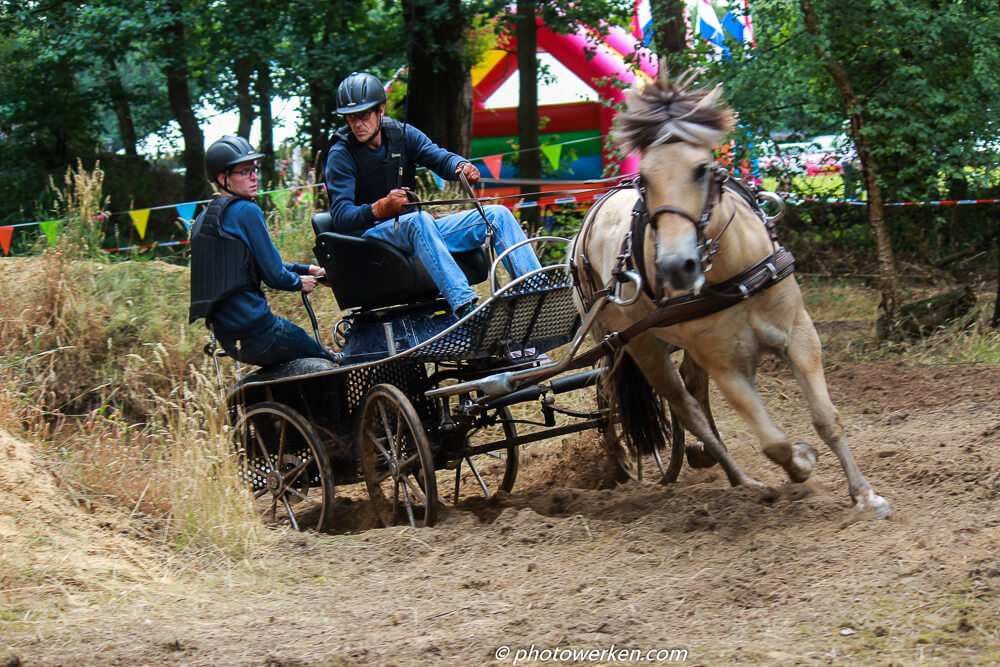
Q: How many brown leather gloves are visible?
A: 2